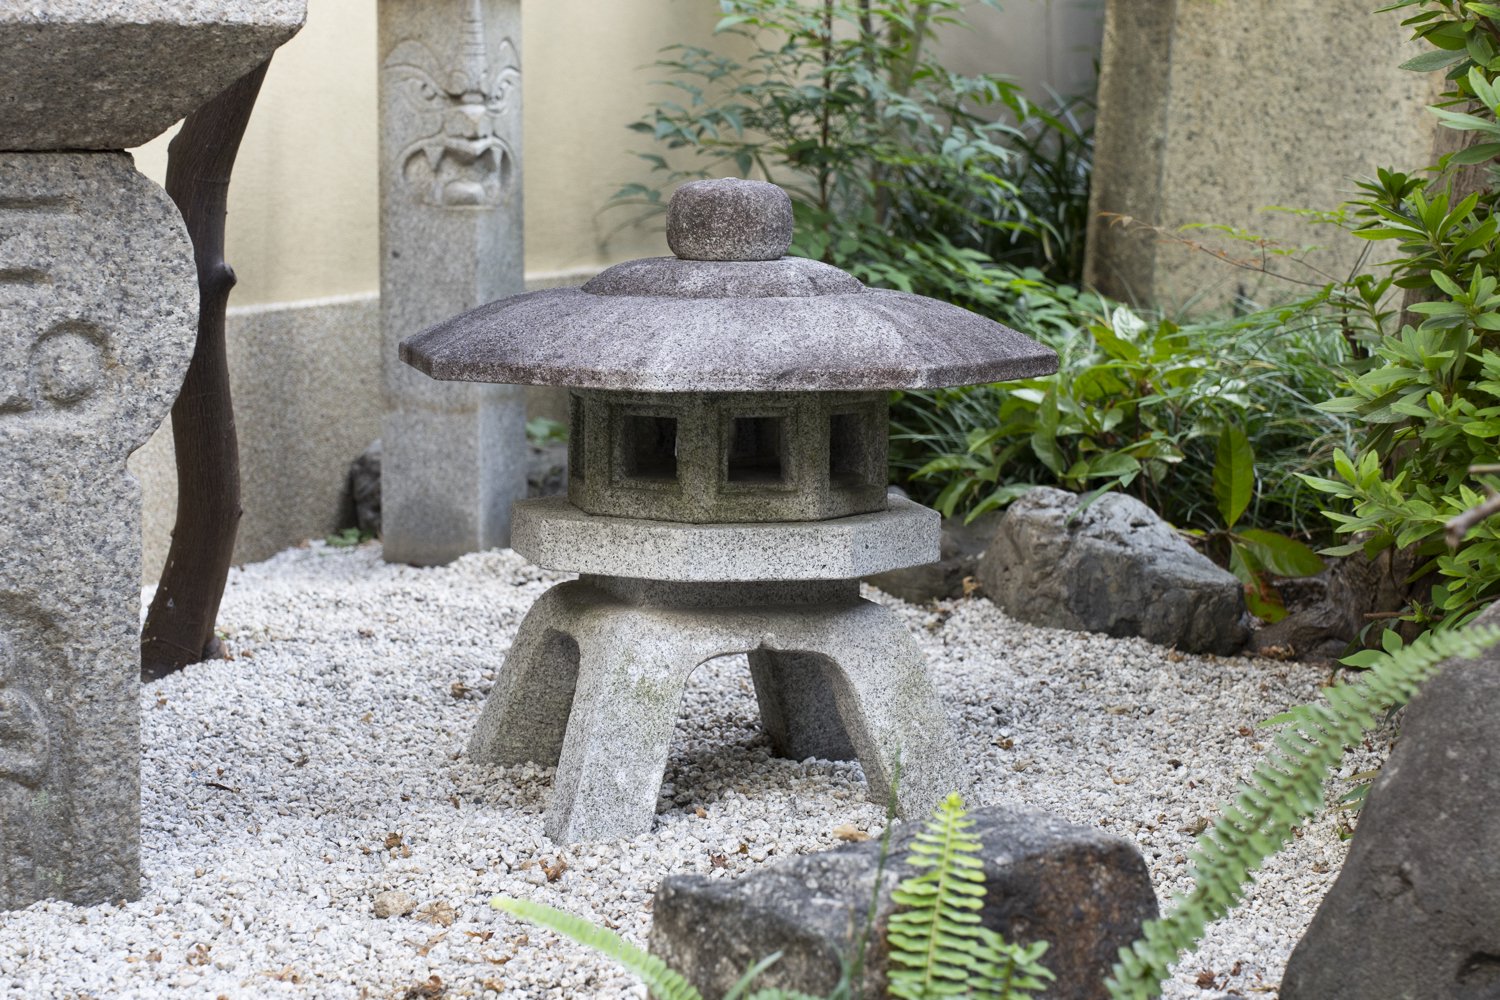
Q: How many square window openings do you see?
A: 3